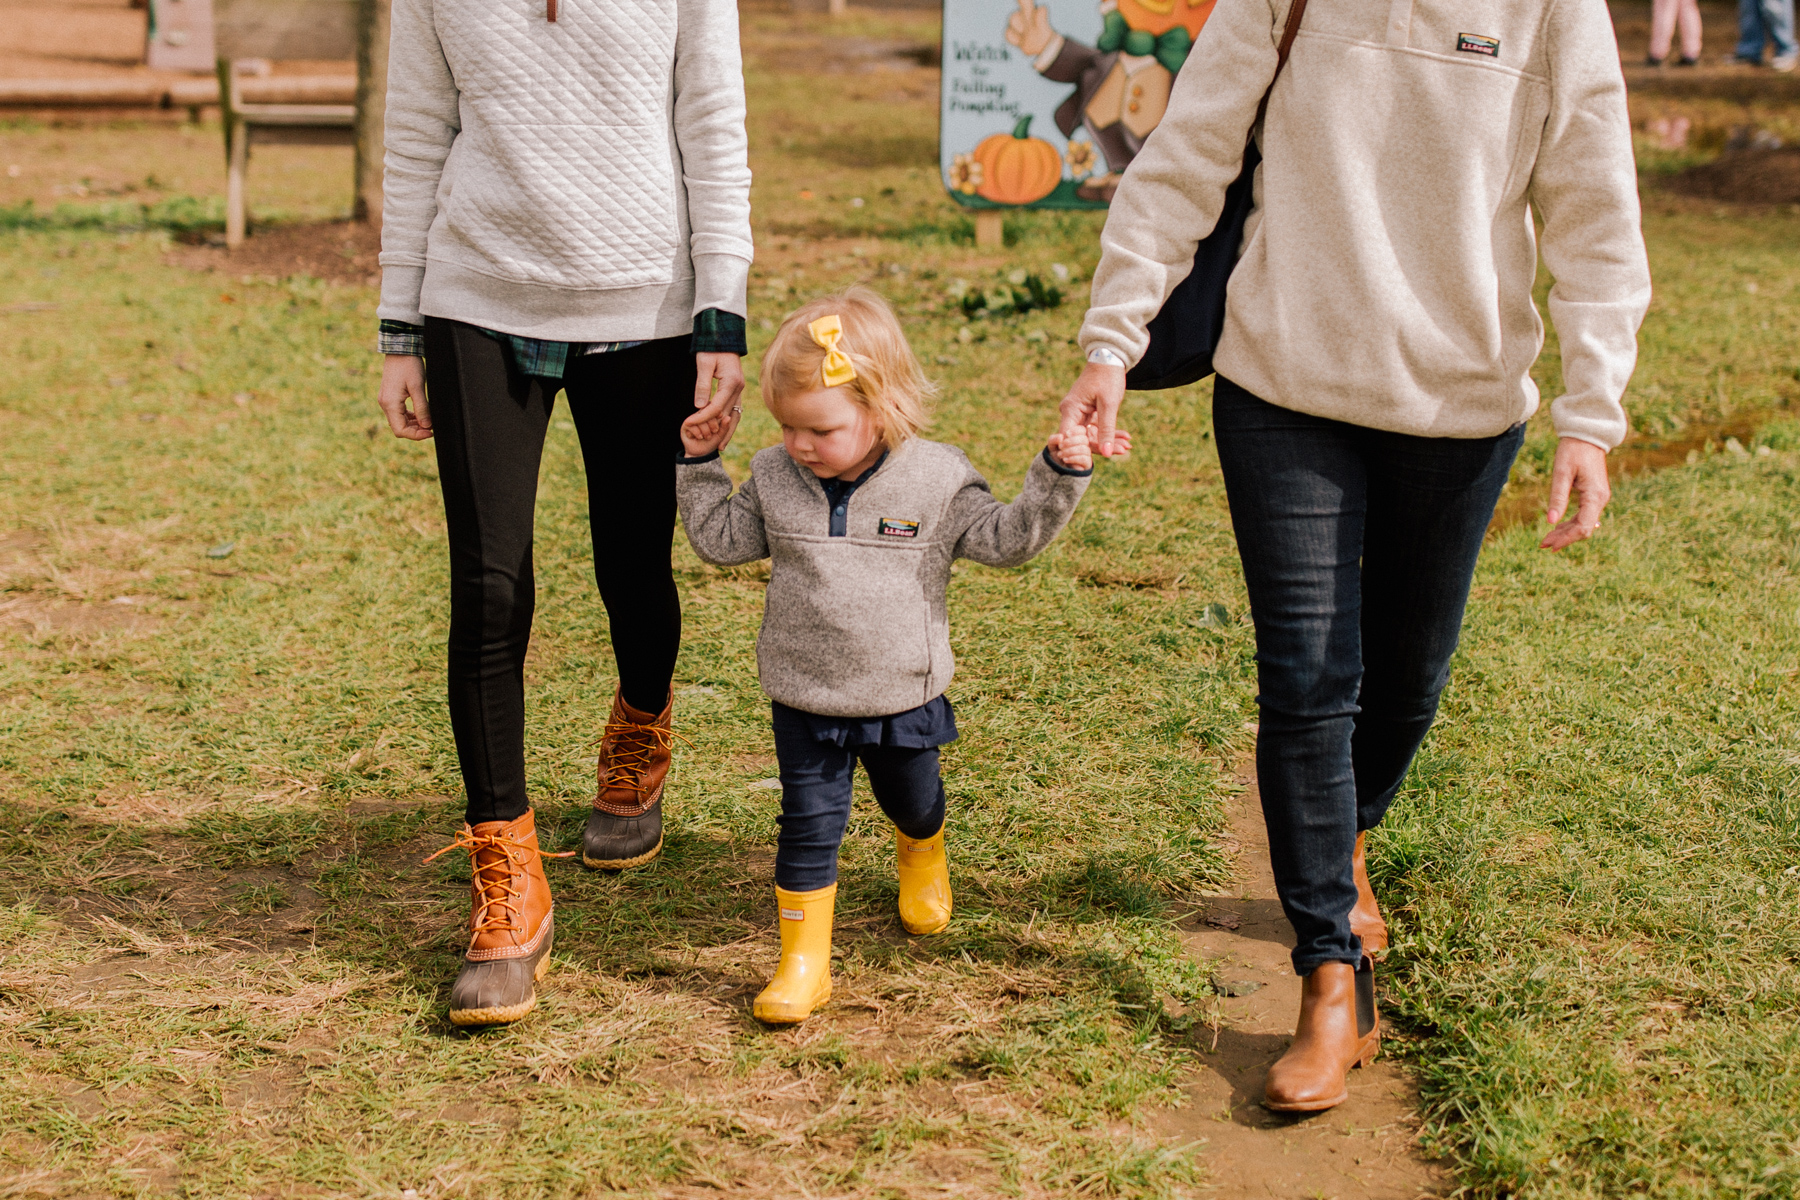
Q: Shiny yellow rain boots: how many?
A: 2